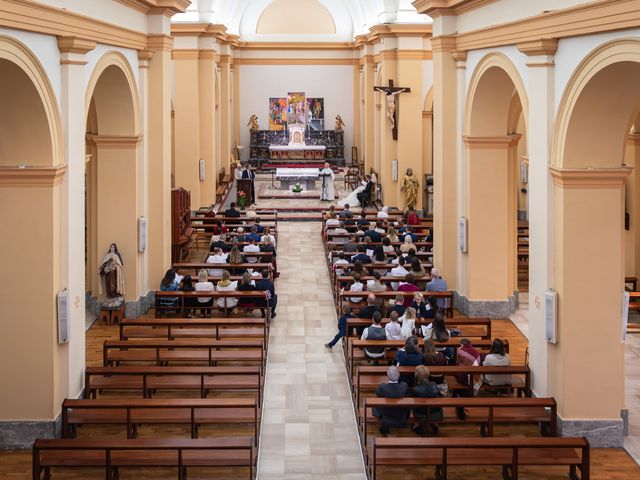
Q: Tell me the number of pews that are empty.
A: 6